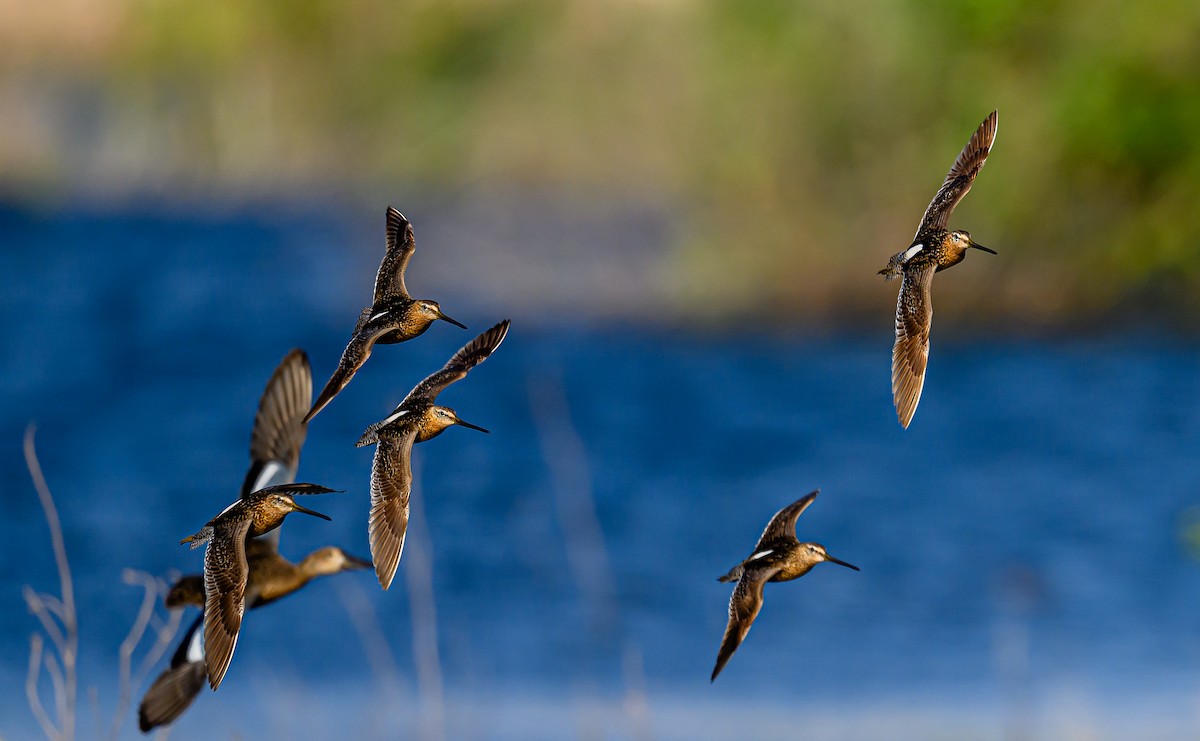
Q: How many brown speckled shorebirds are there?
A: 5